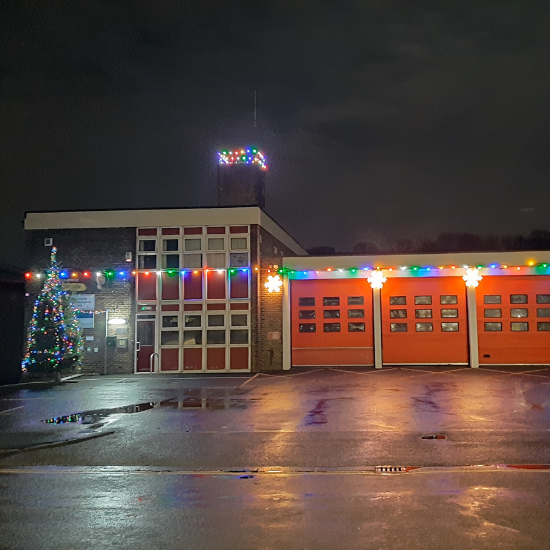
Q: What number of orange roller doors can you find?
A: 3